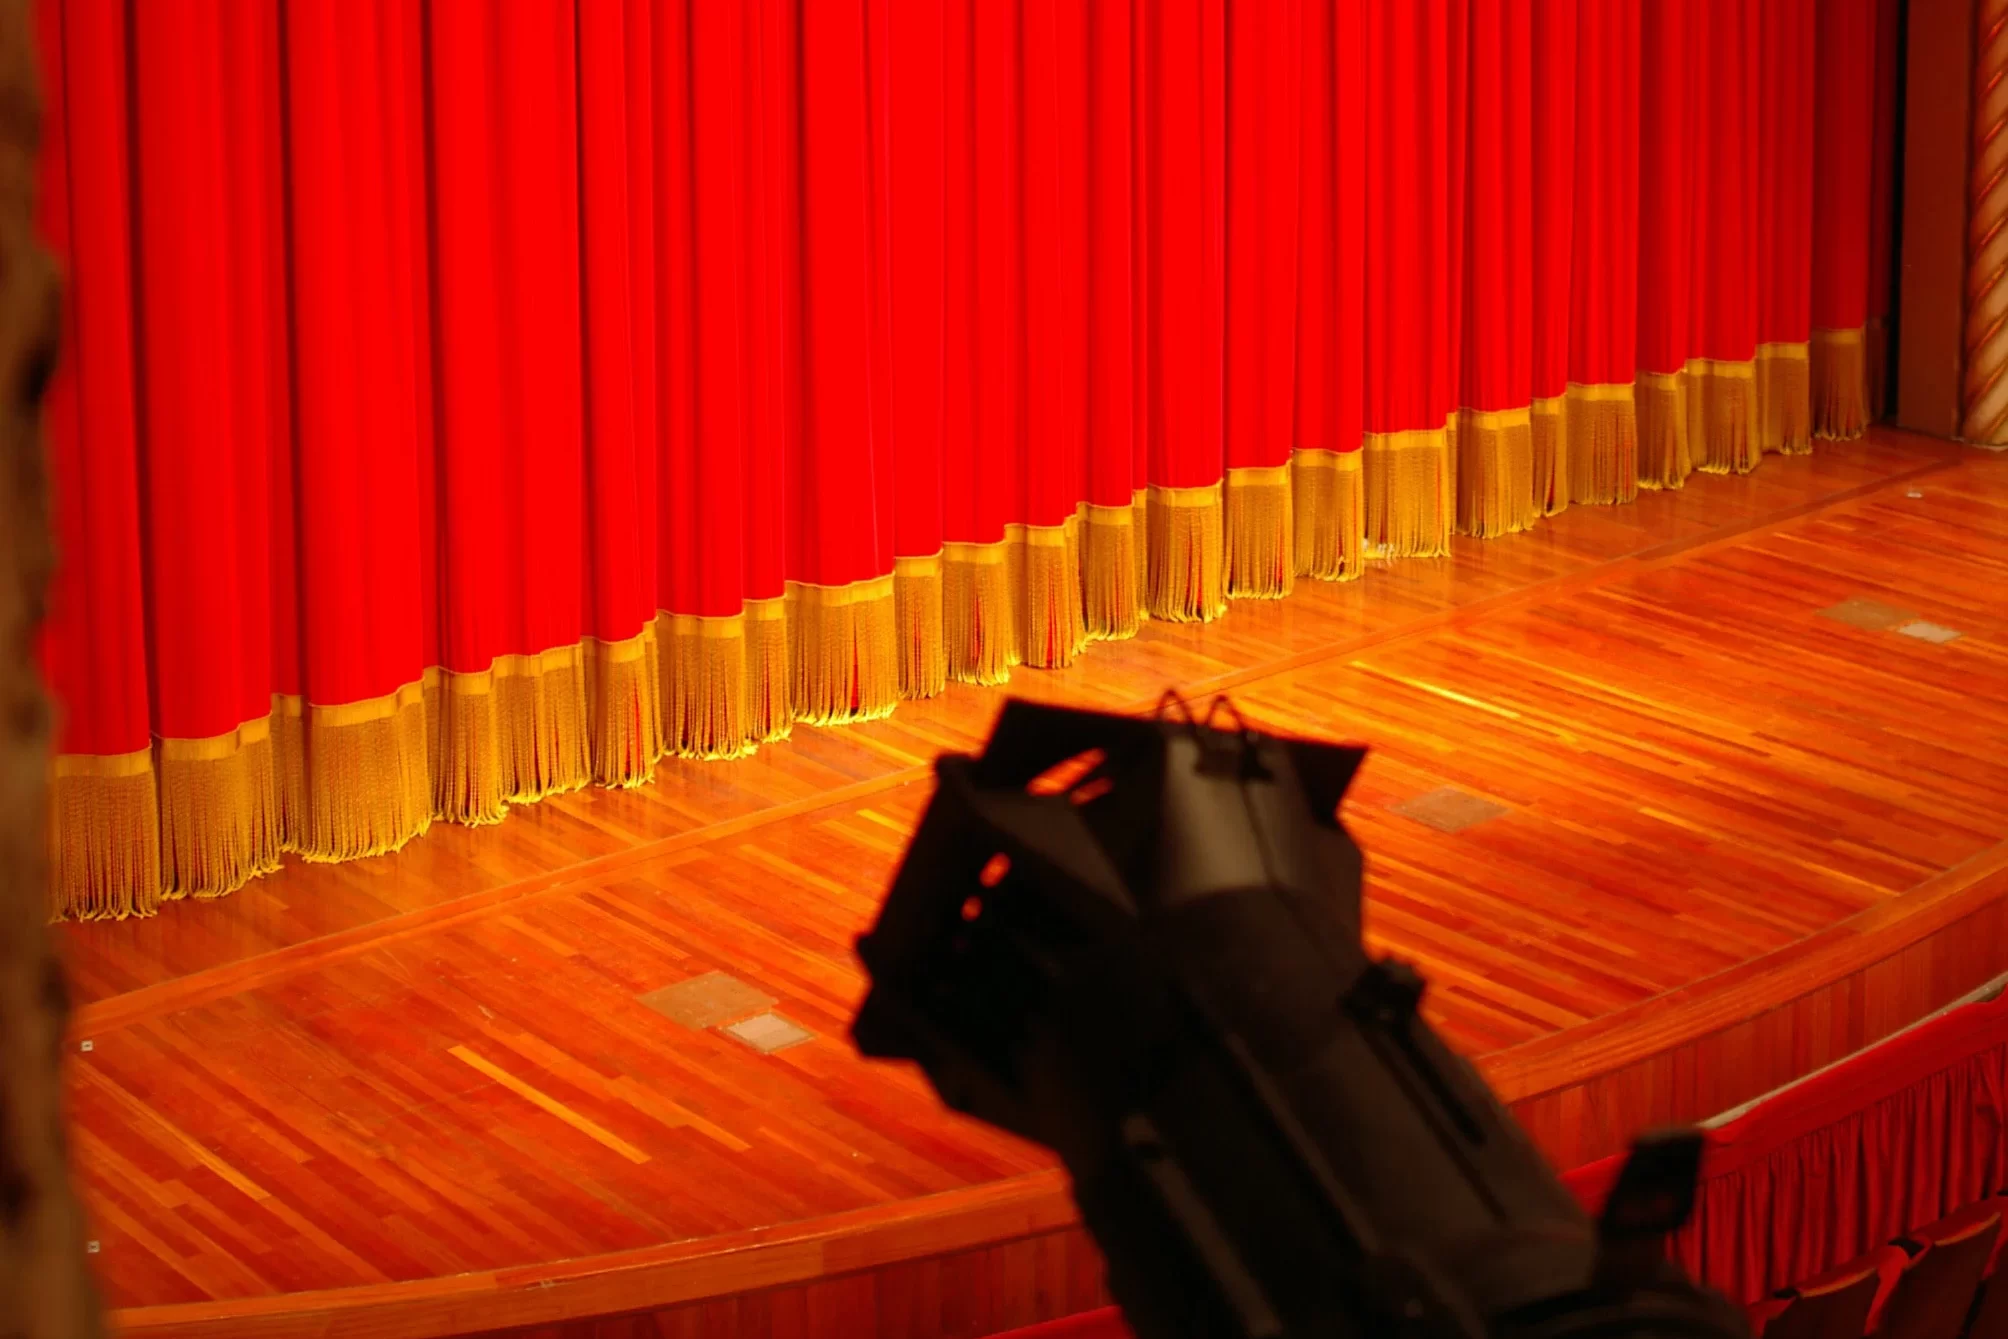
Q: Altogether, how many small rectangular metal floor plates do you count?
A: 5